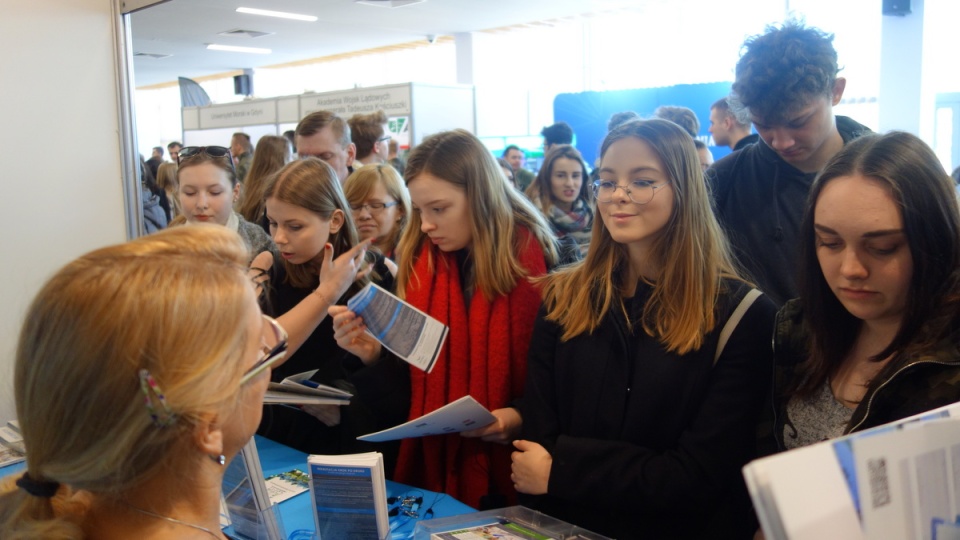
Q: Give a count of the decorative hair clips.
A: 1